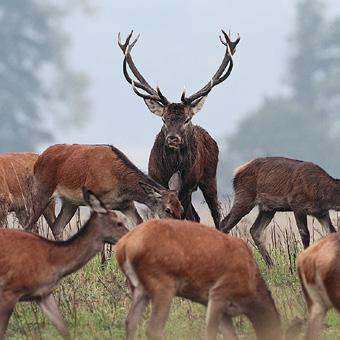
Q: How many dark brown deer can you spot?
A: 2